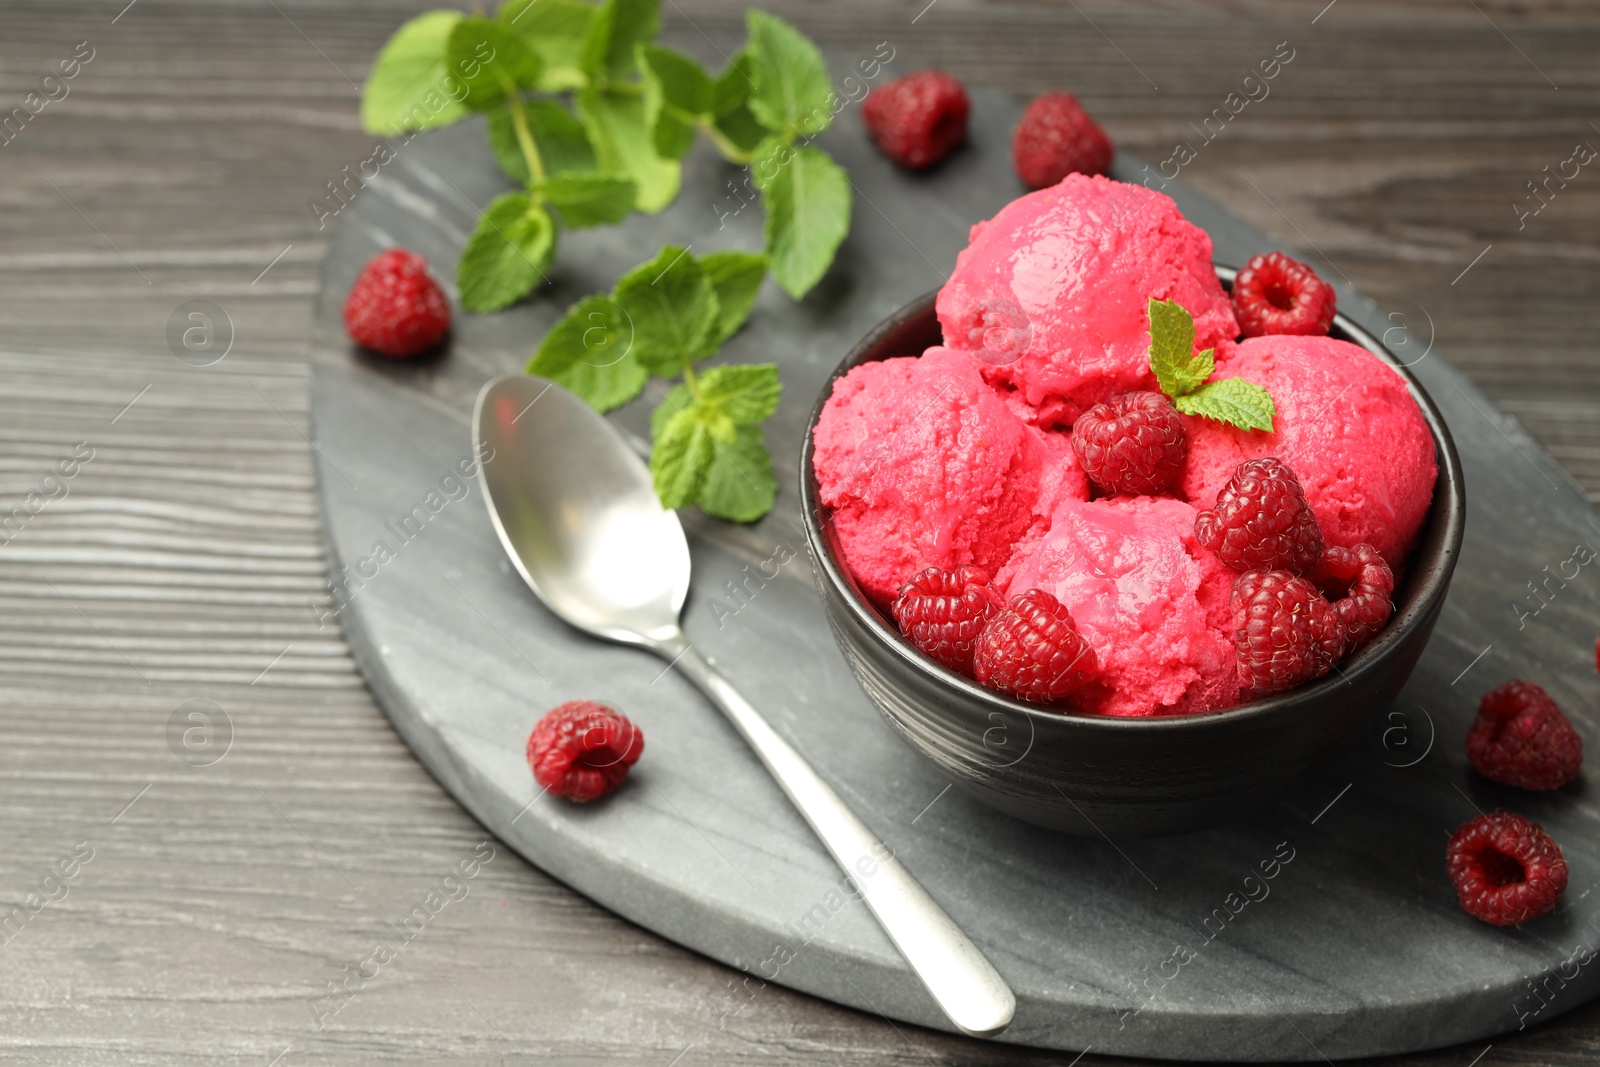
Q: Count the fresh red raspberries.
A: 13